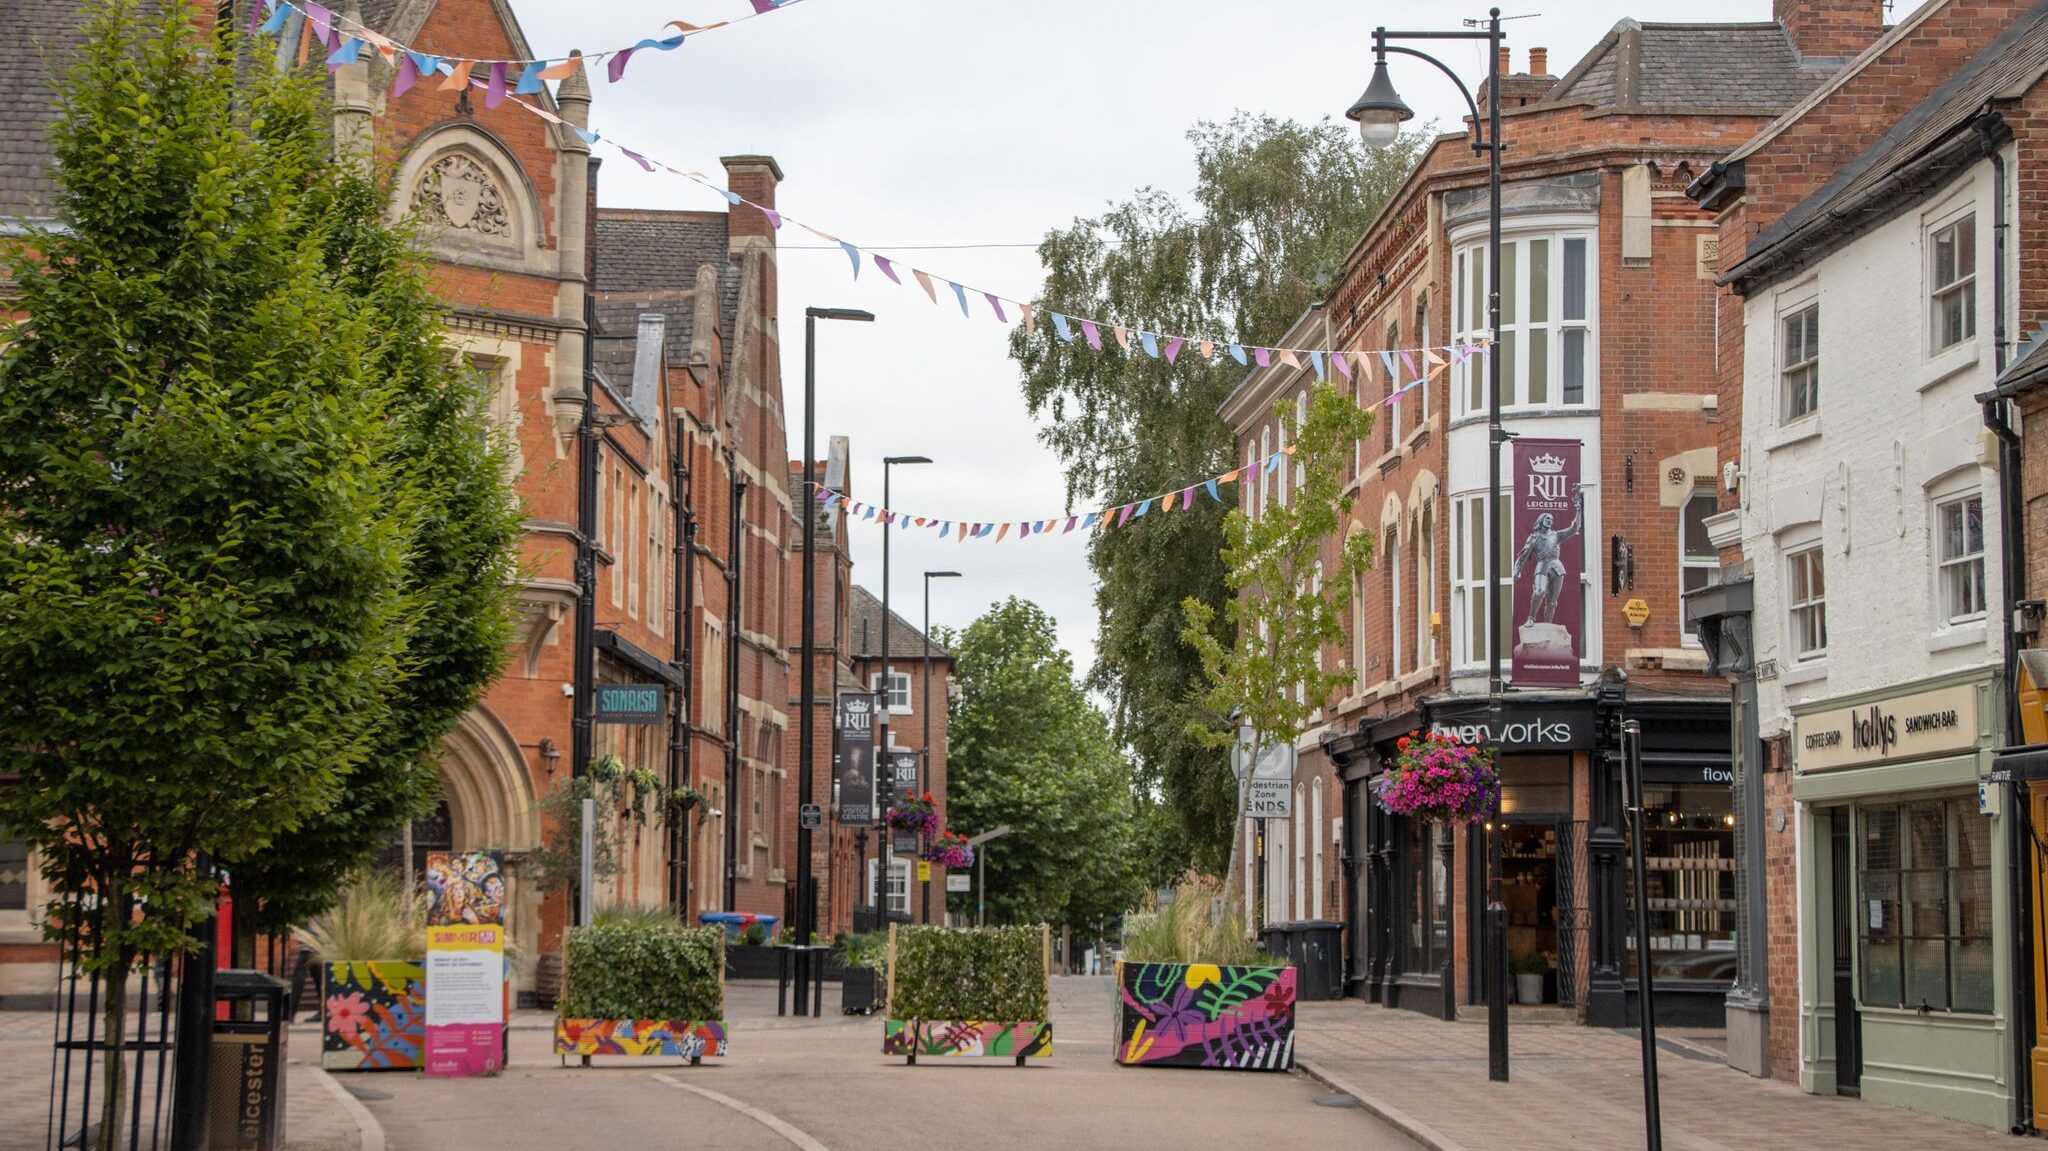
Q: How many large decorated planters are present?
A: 4